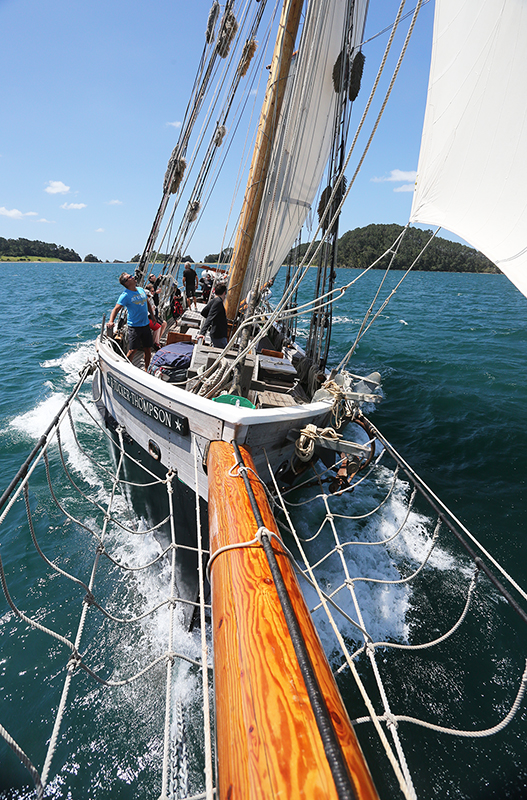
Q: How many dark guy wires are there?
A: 3